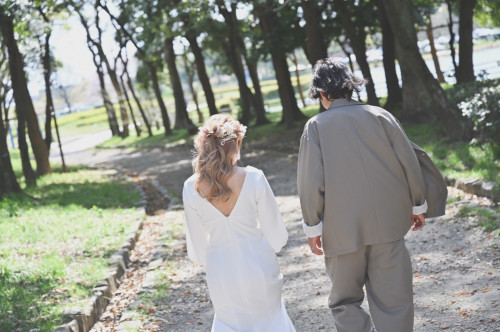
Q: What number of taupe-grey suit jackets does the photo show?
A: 1